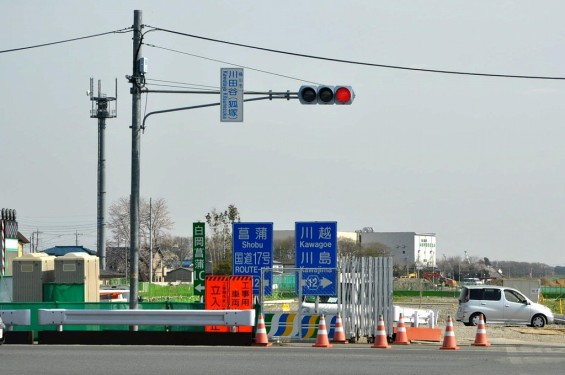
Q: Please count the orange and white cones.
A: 7